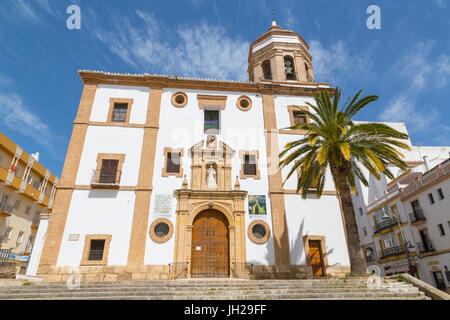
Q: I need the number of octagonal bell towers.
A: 1